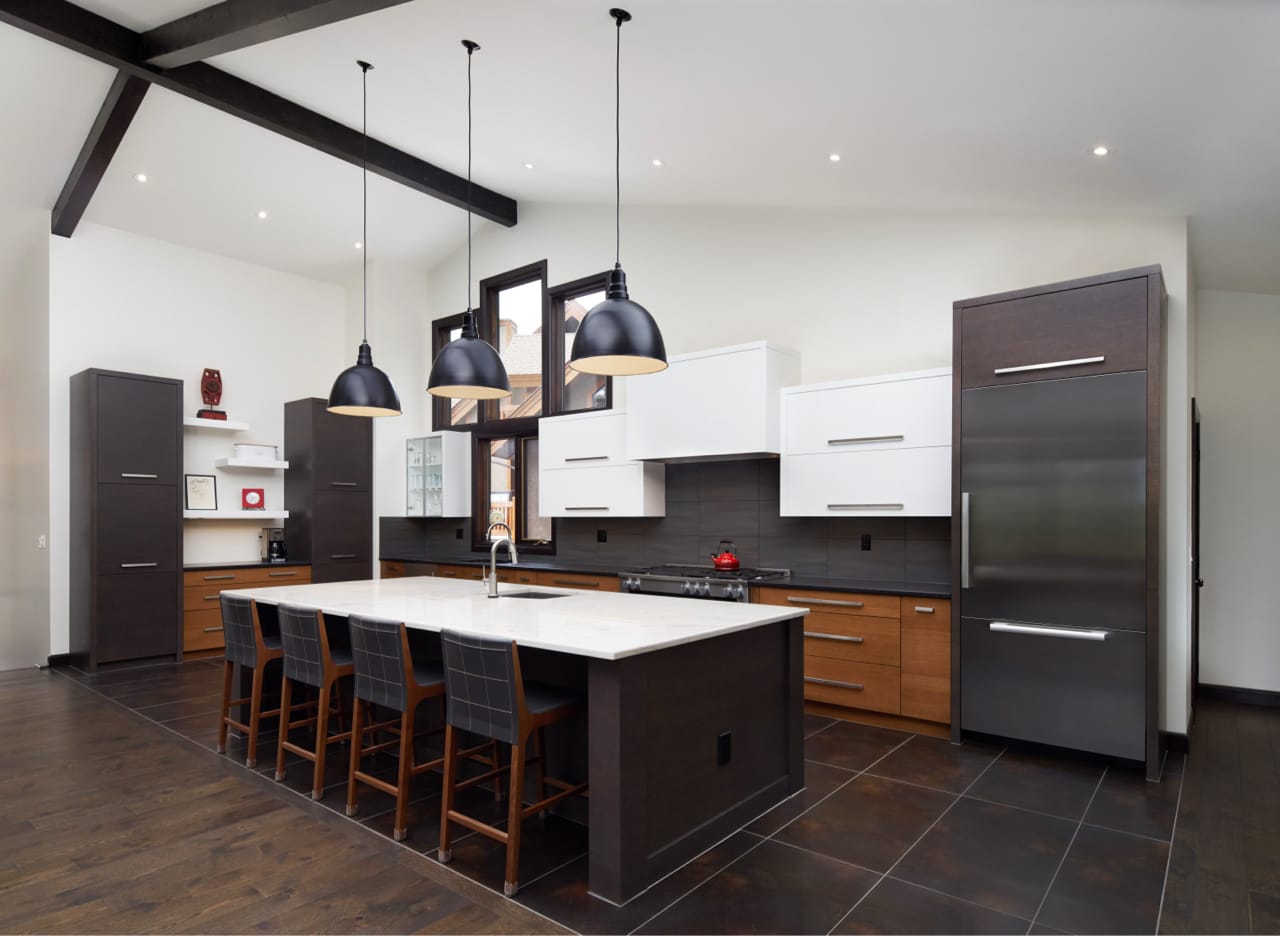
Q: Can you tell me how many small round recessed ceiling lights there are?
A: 7